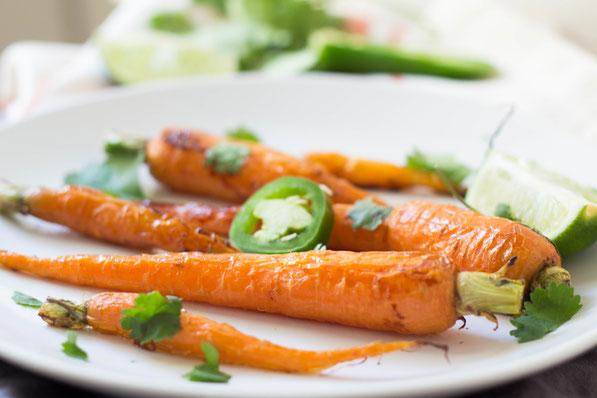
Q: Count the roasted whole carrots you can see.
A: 6